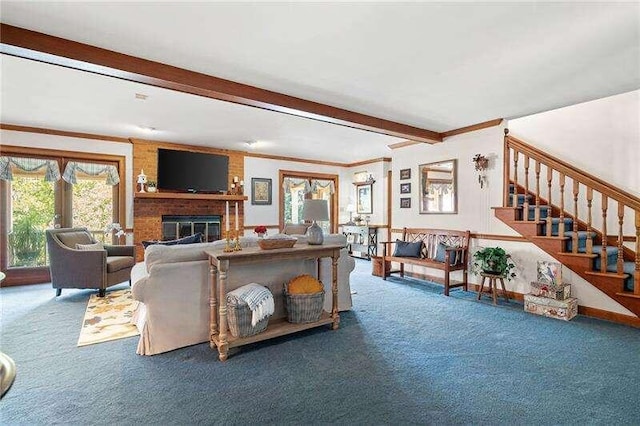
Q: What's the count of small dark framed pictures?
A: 3